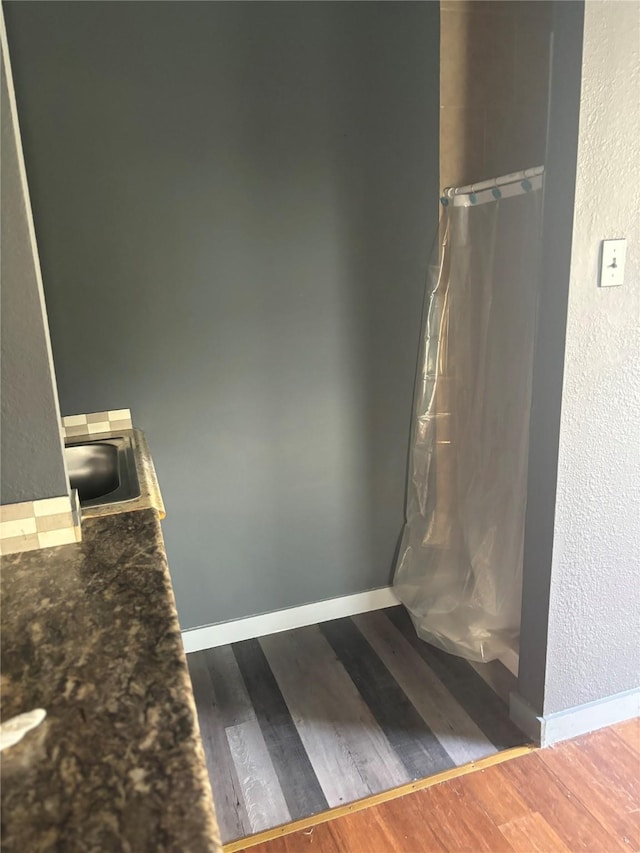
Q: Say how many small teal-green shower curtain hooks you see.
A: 4